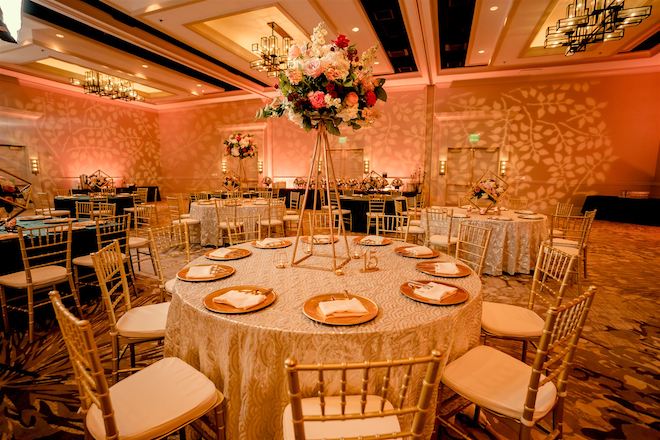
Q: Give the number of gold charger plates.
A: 10